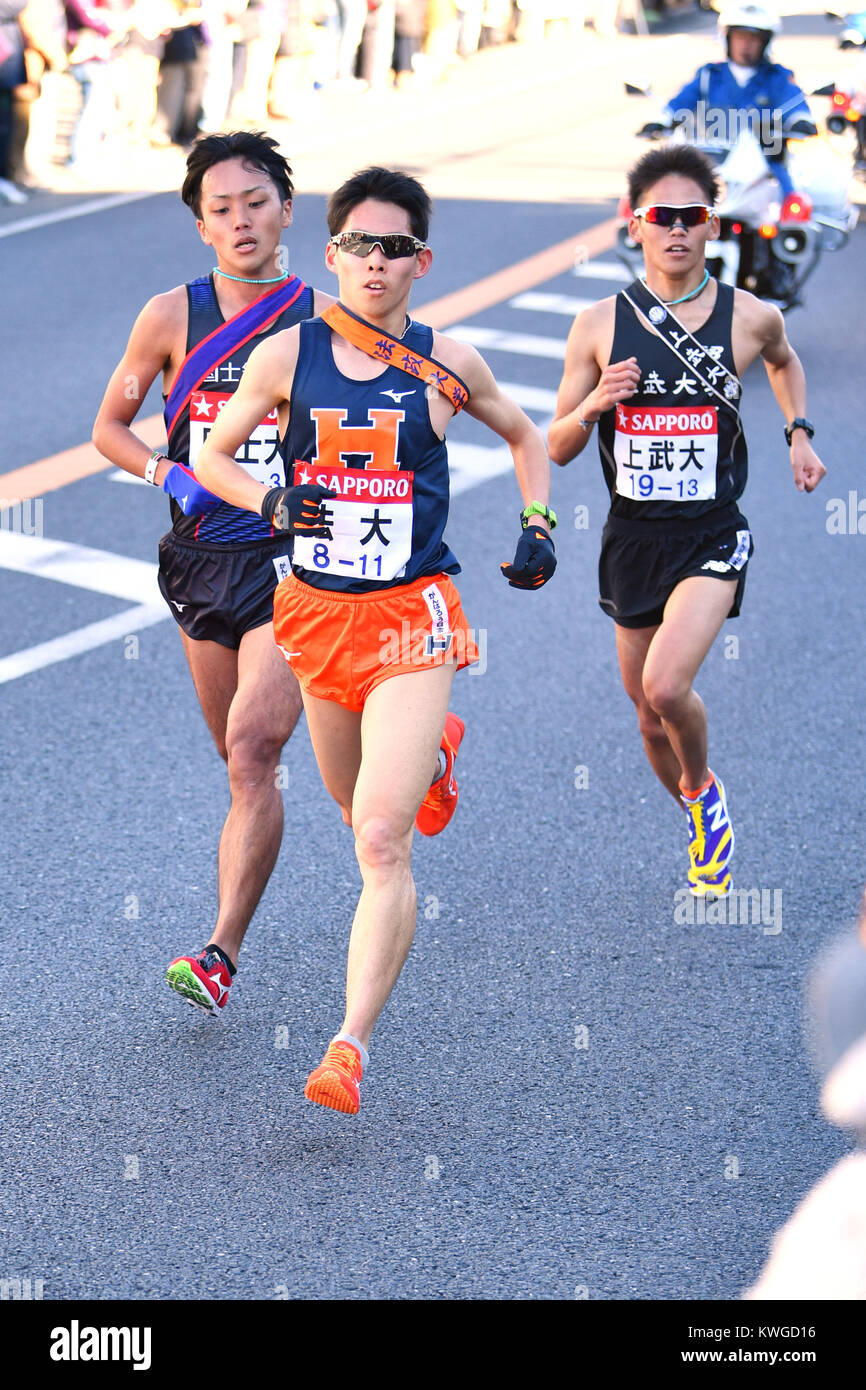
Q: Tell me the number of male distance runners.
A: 3